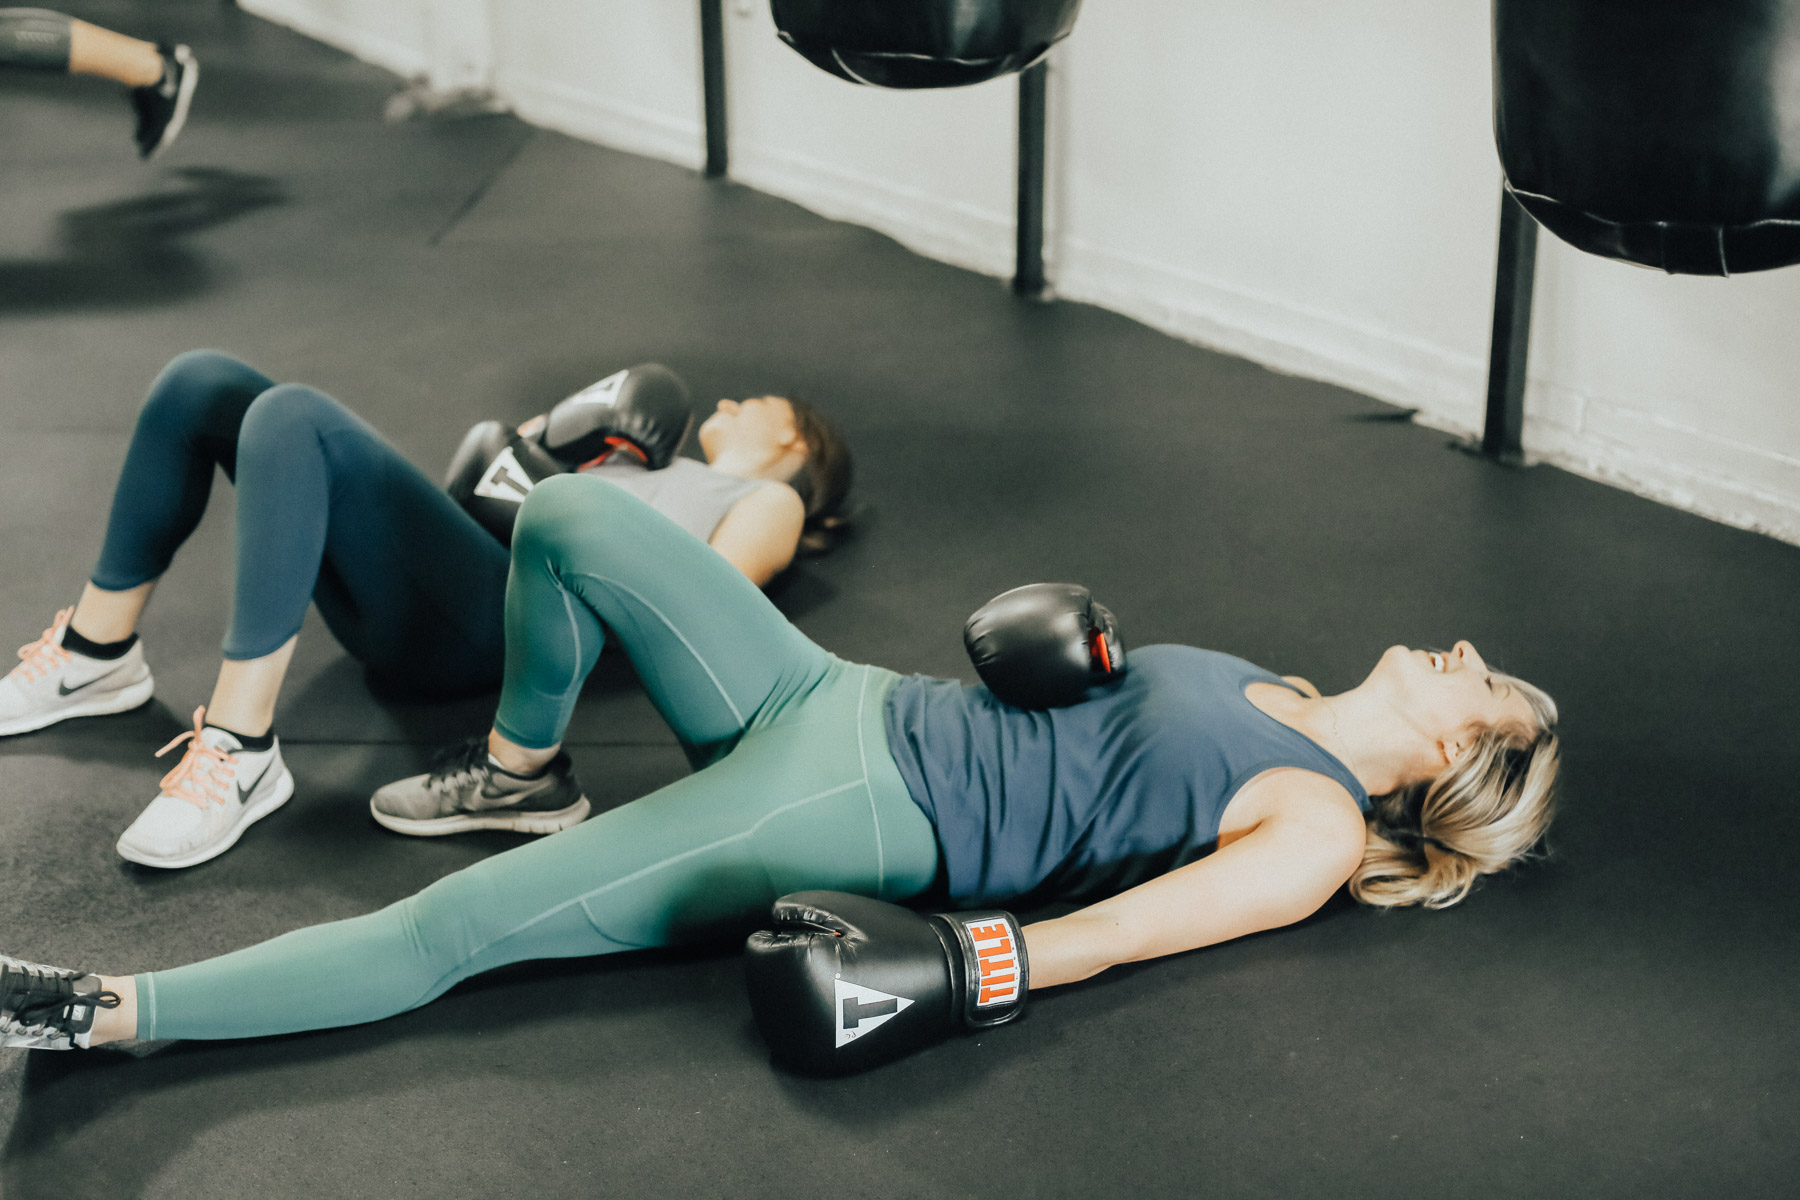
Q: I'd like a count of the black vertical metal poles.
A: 3